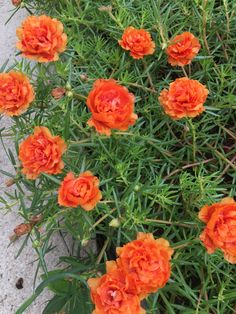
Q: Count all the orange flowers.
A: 11